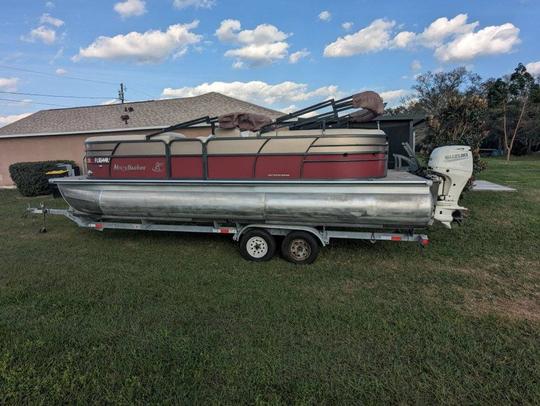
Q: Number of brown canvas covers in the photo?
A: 2